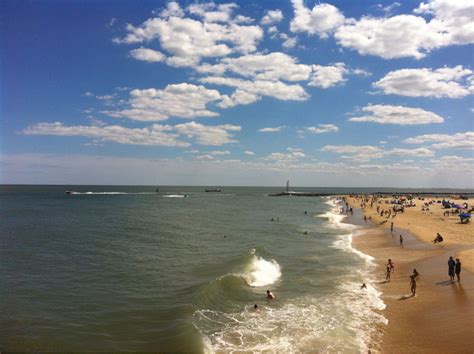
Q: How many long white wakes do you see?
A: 2